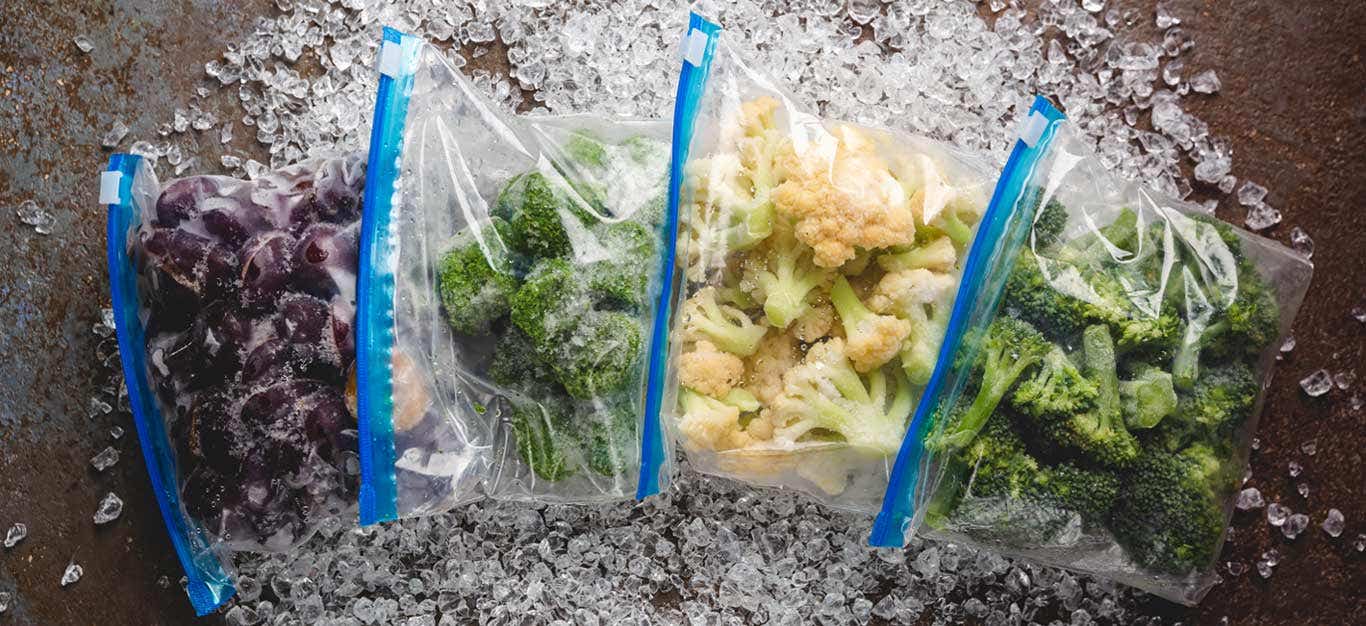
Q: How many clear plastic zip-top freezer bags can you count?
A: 4